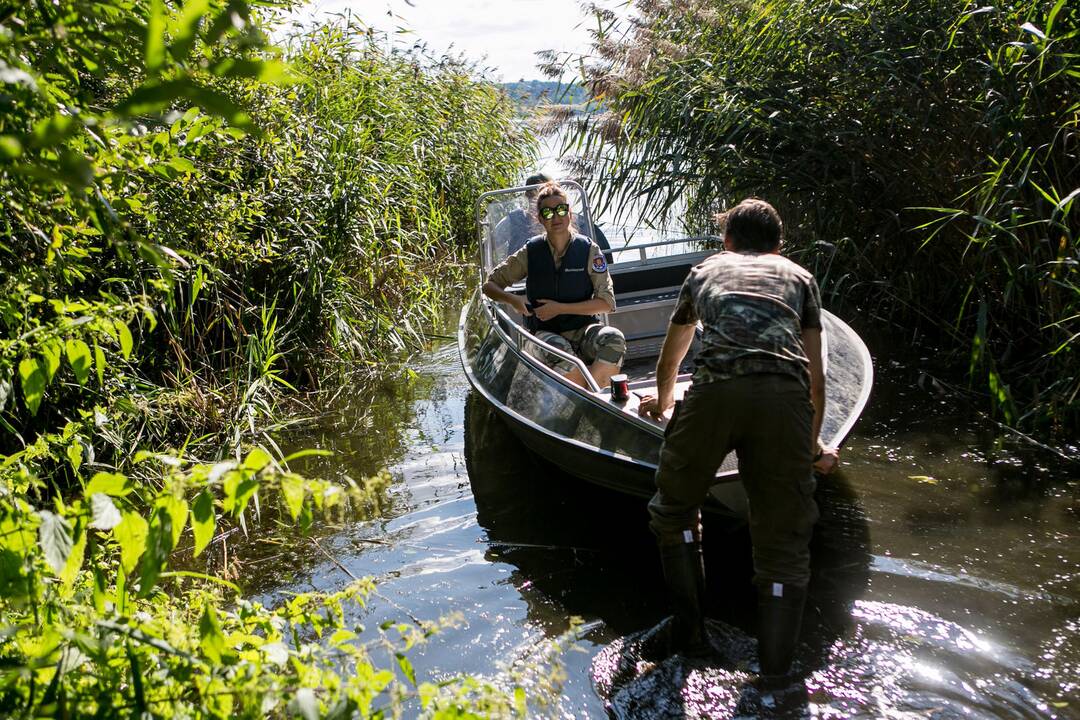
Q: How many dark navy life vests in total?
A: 1